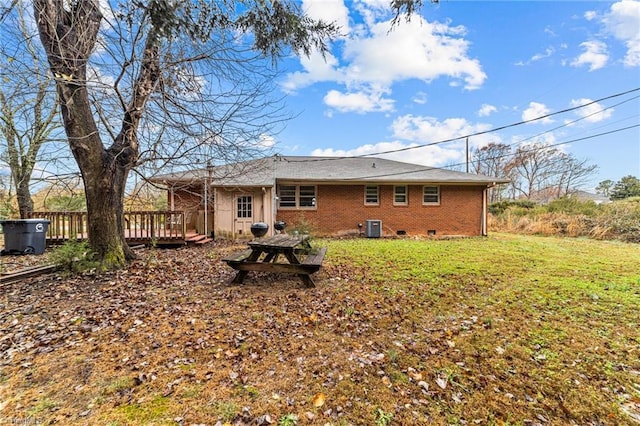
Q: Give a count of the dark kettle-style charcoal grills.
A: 2